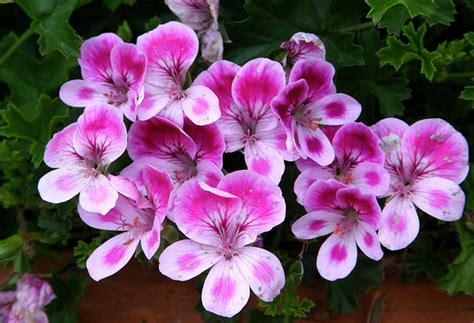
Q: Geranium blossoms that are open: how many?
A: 11